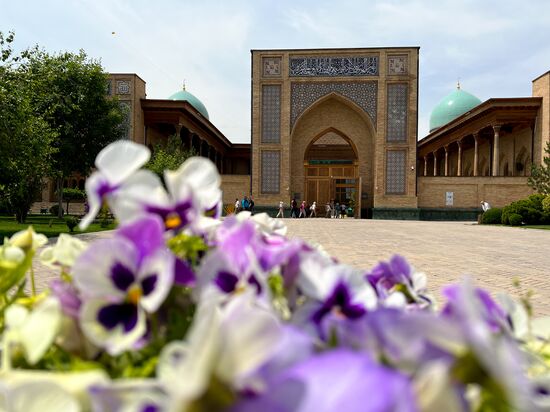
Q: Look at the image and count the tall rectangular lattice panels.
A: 4